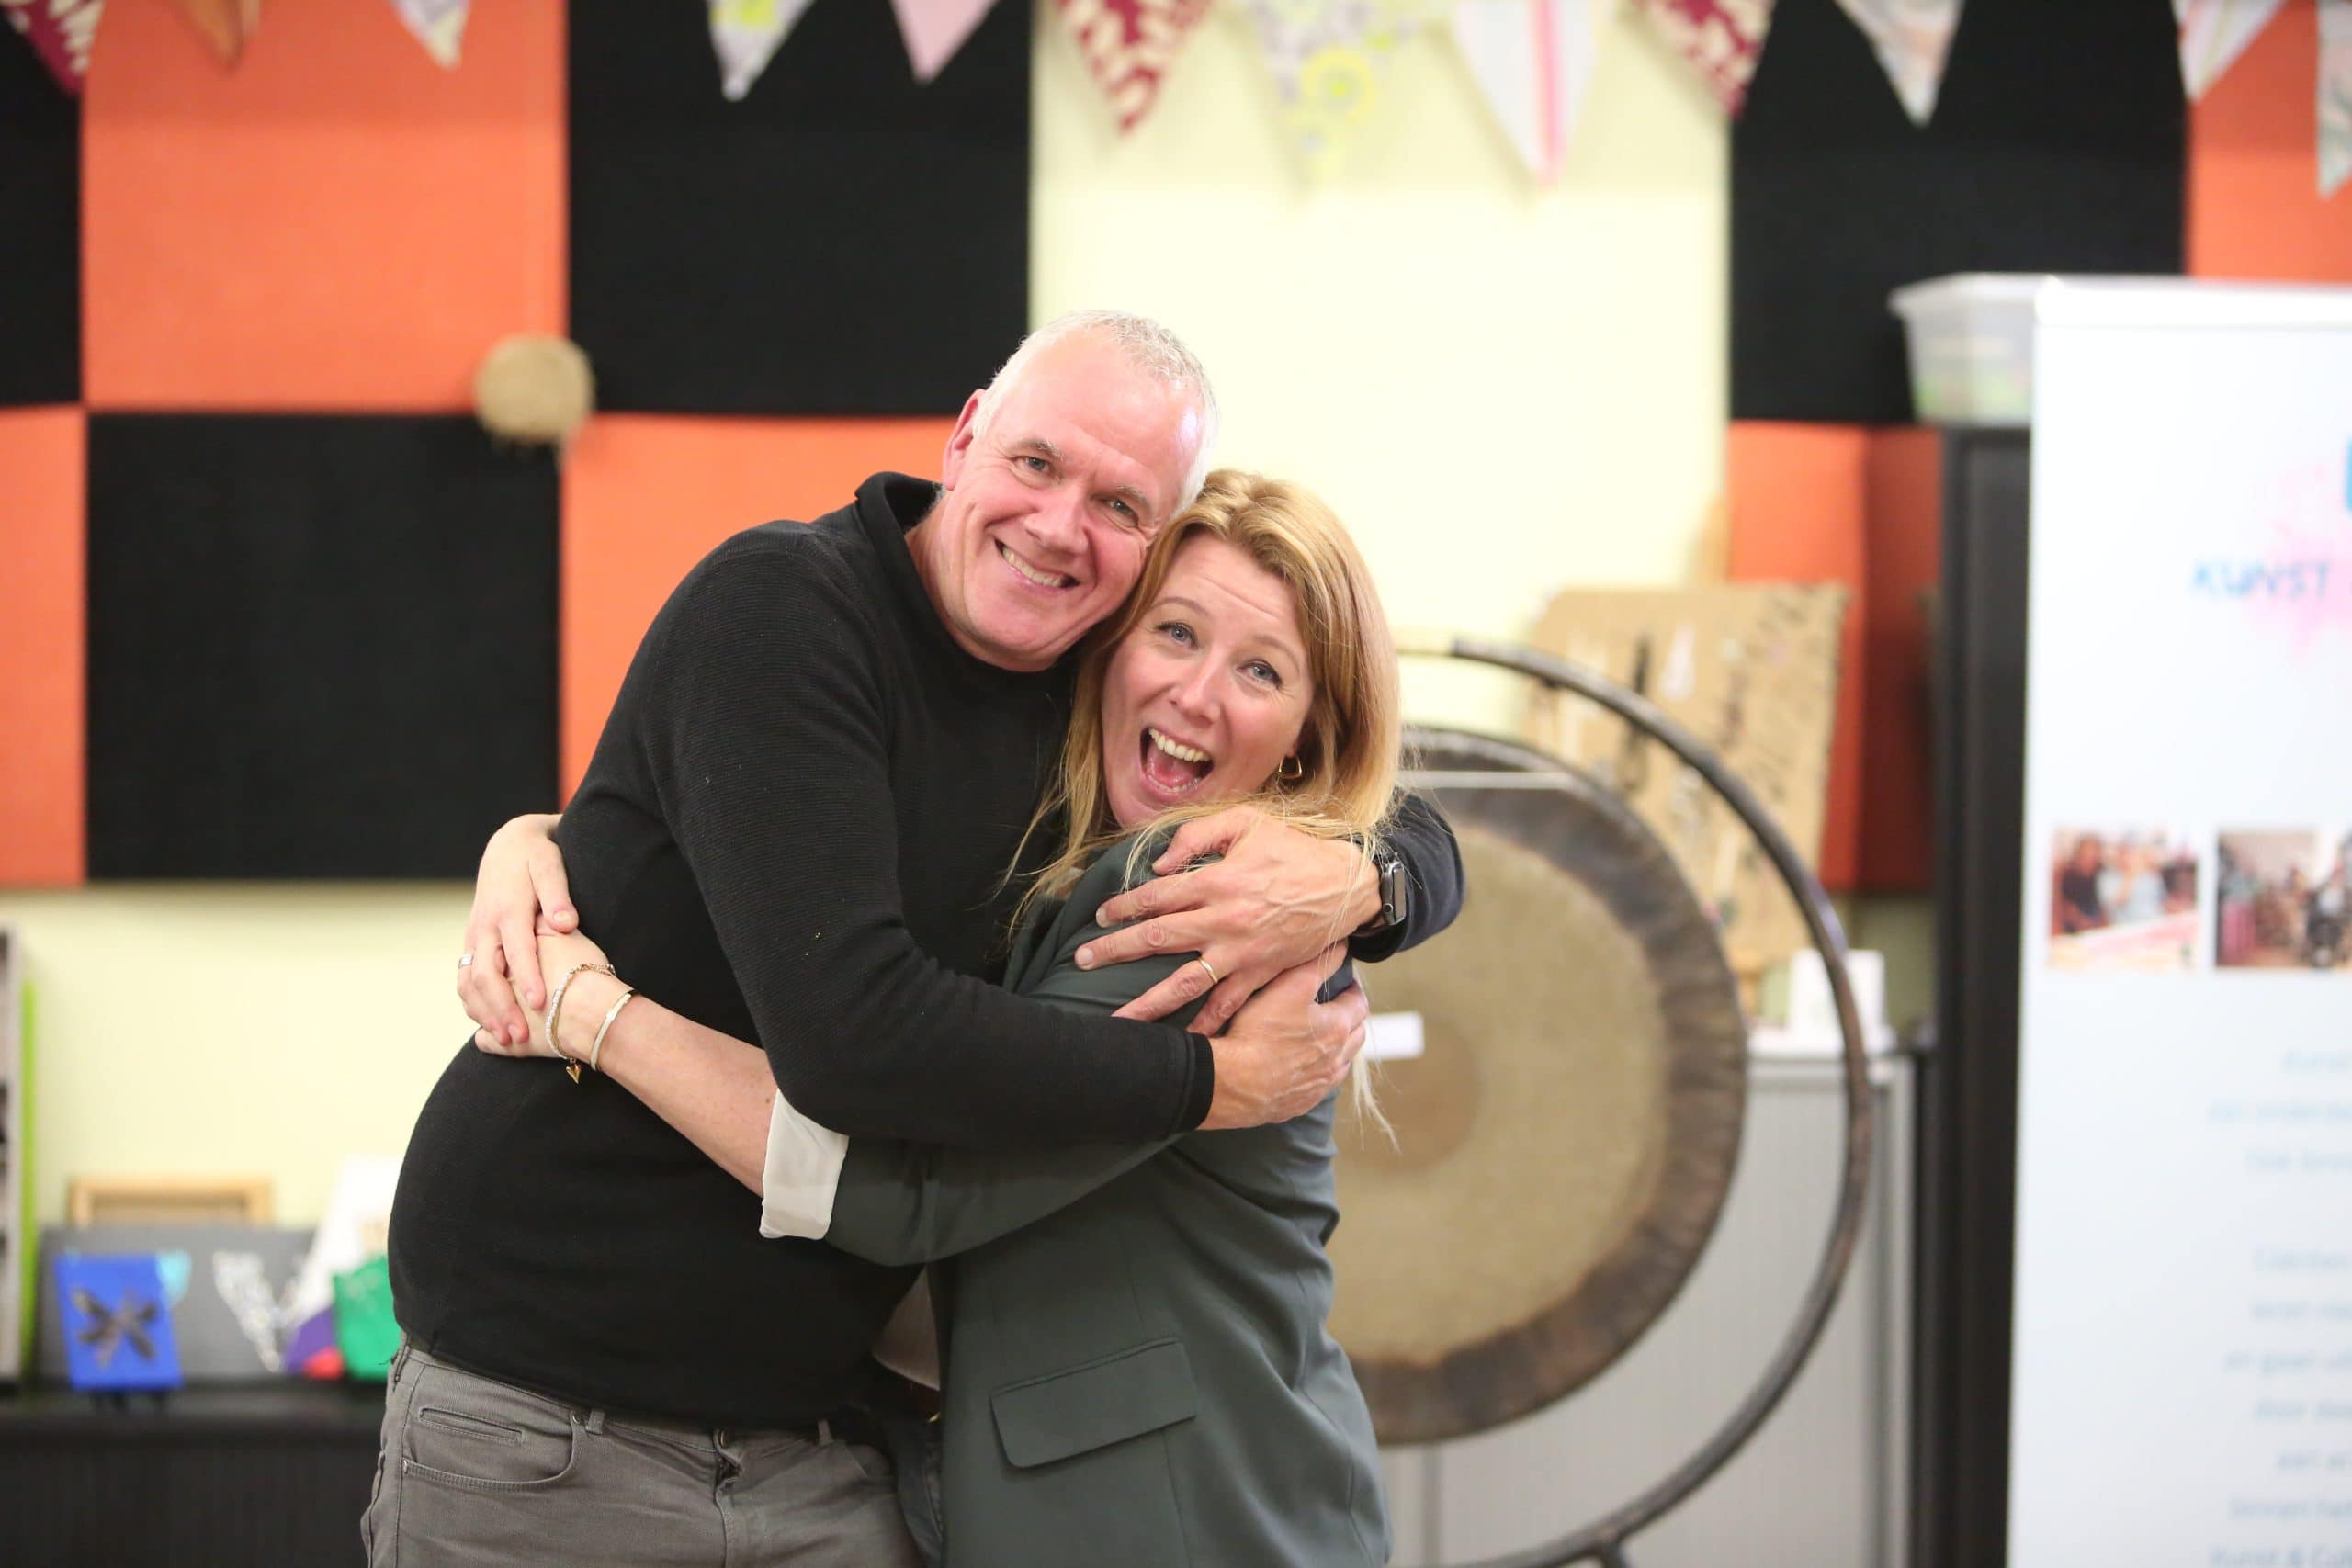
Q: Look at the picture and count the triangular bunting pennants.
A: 12